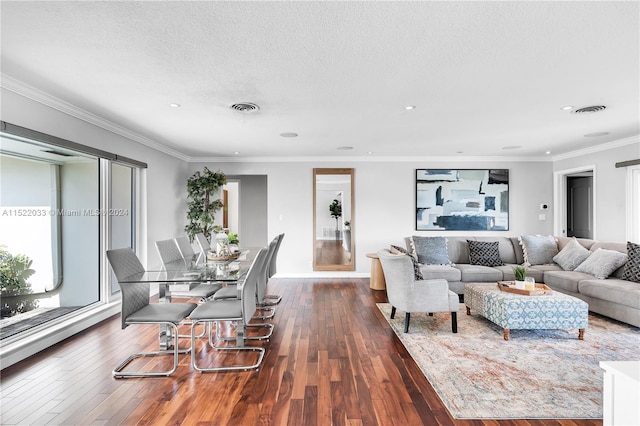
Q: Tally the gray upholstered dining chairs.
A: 8